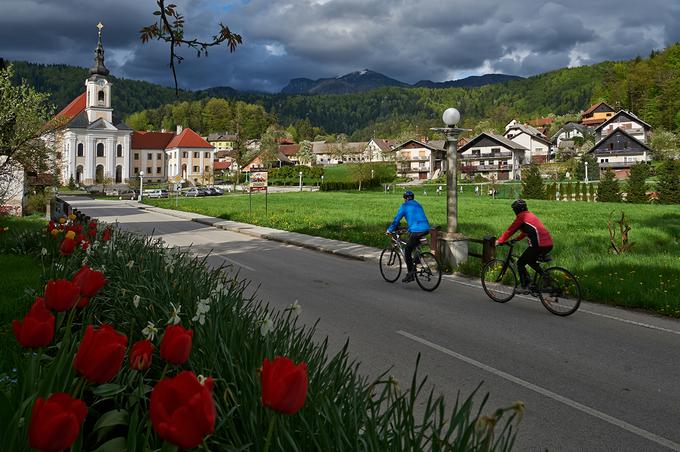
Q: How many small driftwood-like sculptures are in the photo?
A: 1